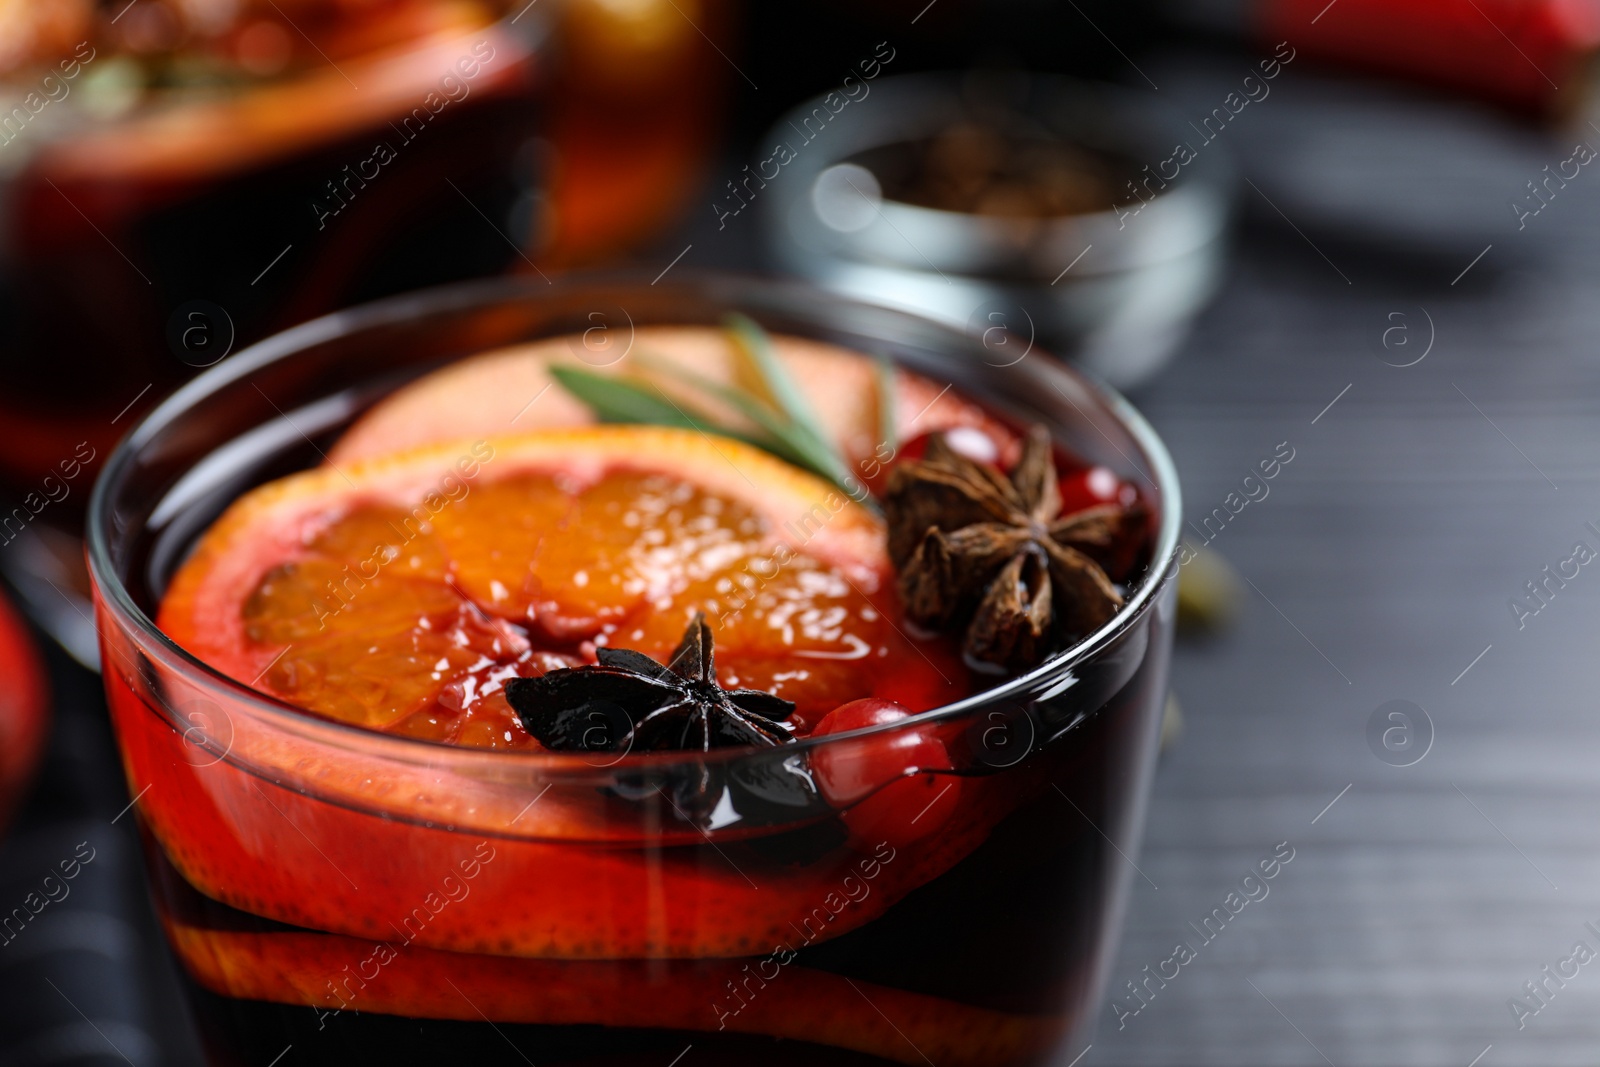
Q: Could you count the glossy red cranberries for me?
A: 3